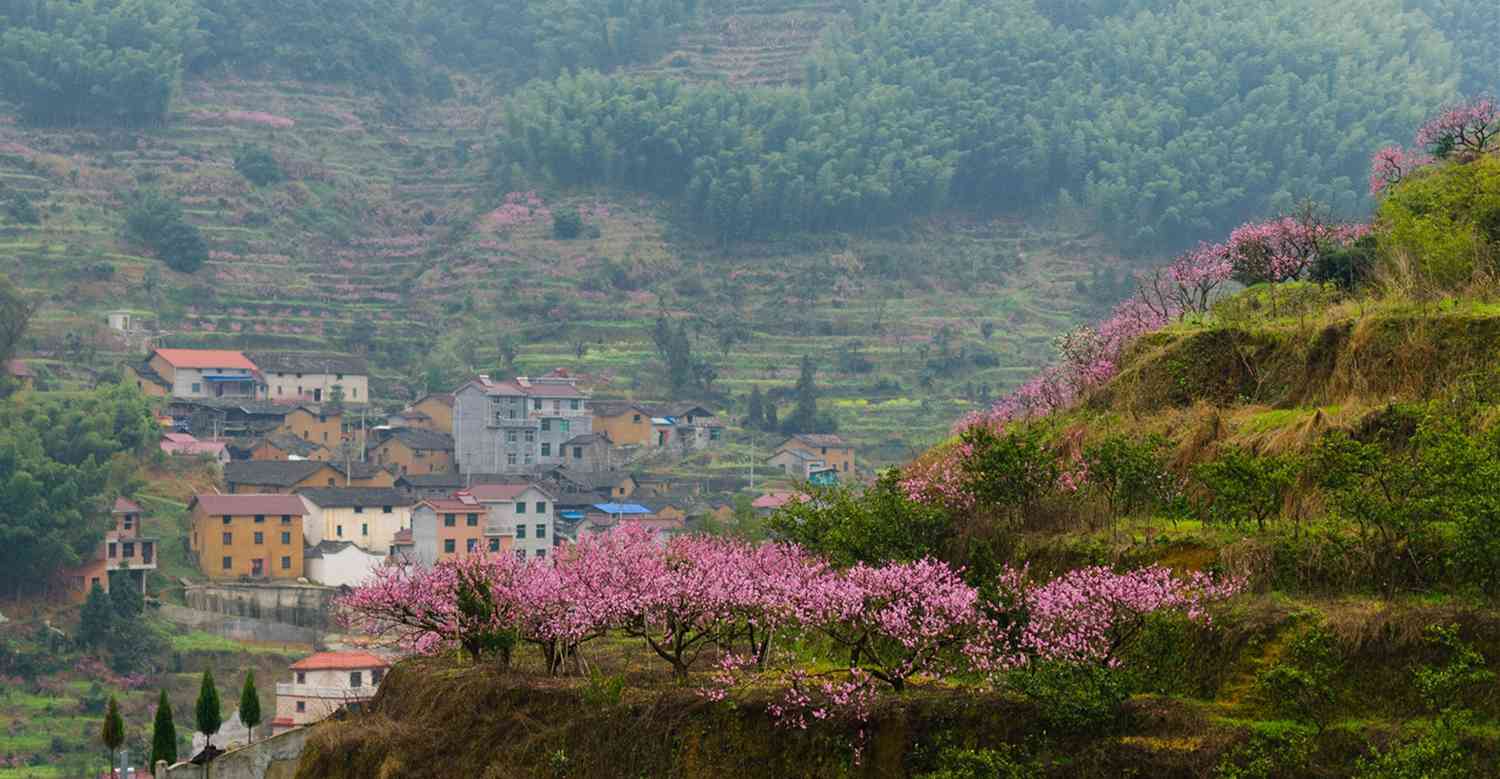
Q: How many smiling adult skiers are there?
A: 0